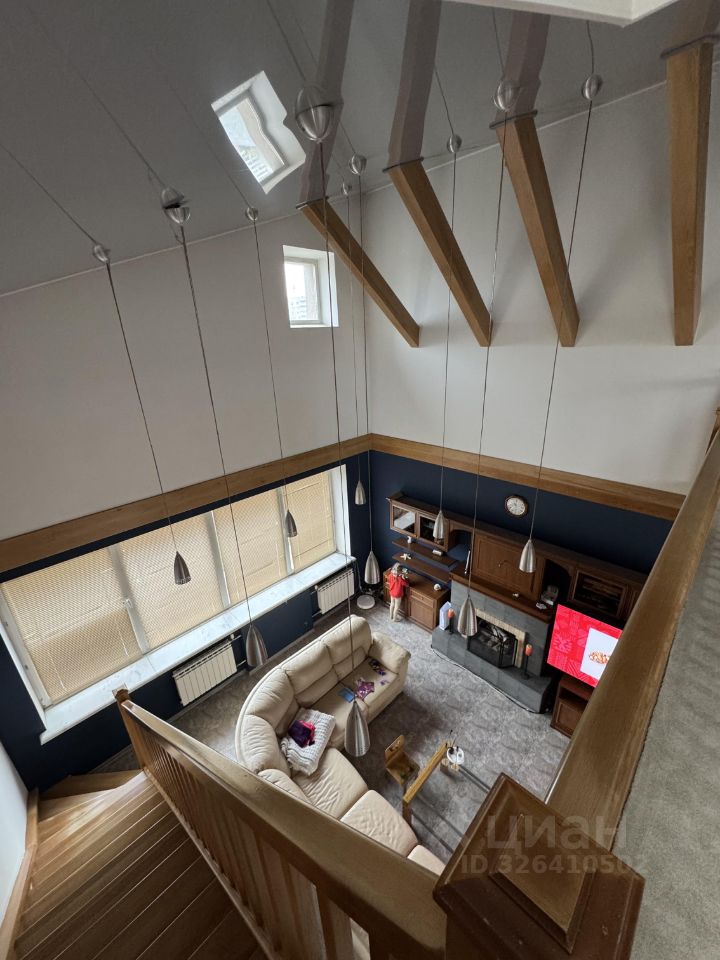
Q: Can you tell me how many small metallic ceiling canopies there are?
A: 9